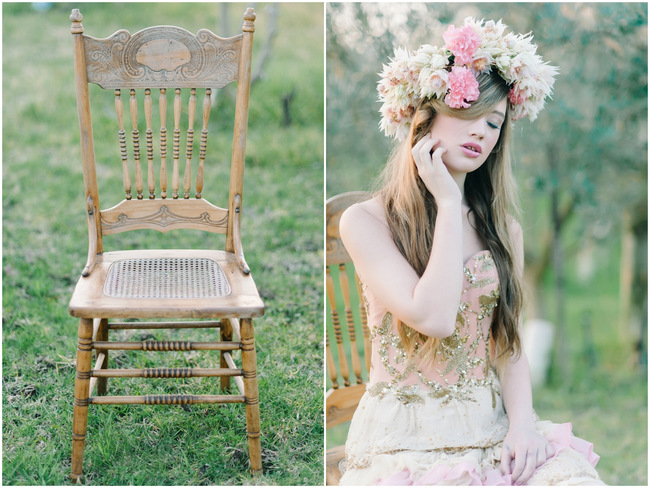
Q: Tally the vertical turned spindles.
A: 11